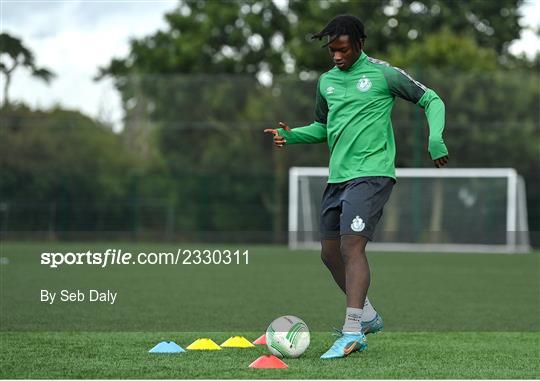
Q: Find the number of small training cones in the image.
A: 5